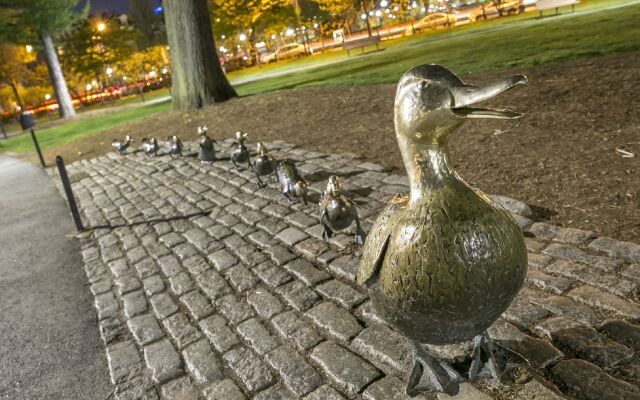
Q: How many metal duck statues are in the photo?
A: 9